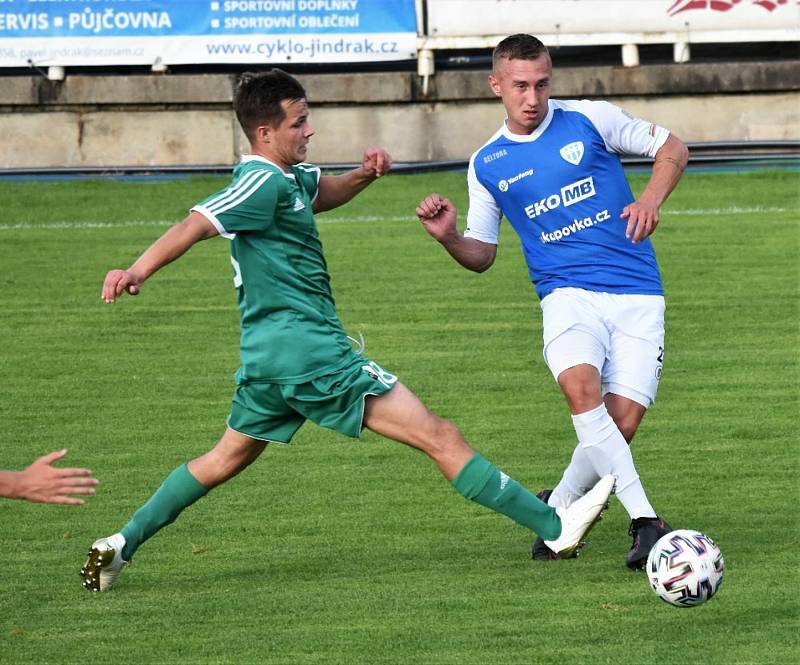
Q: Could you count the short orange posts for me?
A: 0